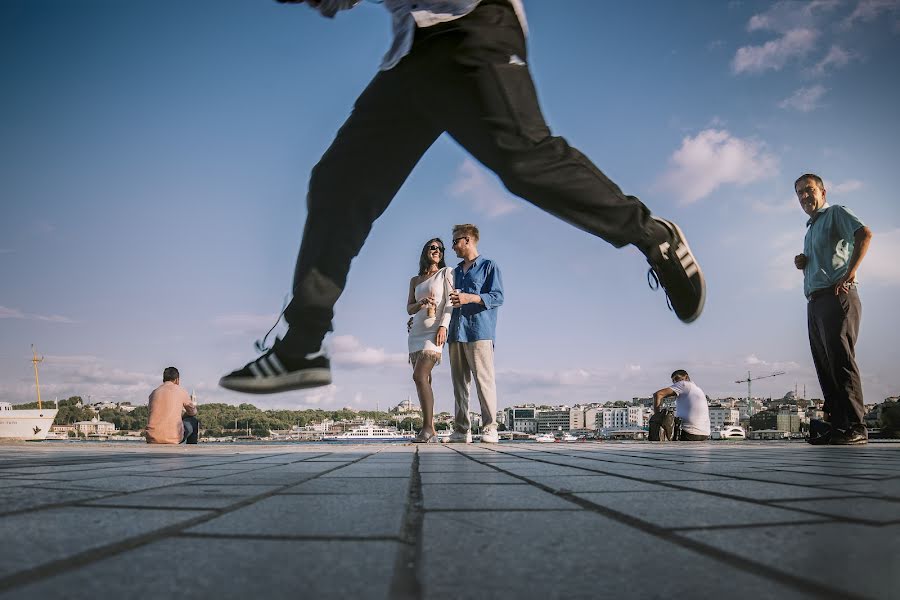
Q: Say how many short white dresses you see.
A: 1